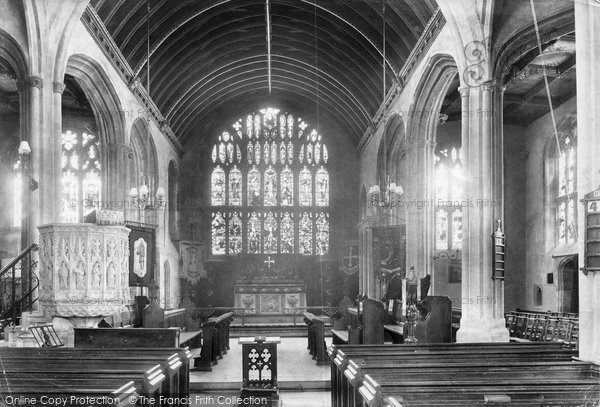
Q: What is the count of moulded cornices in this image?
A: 2